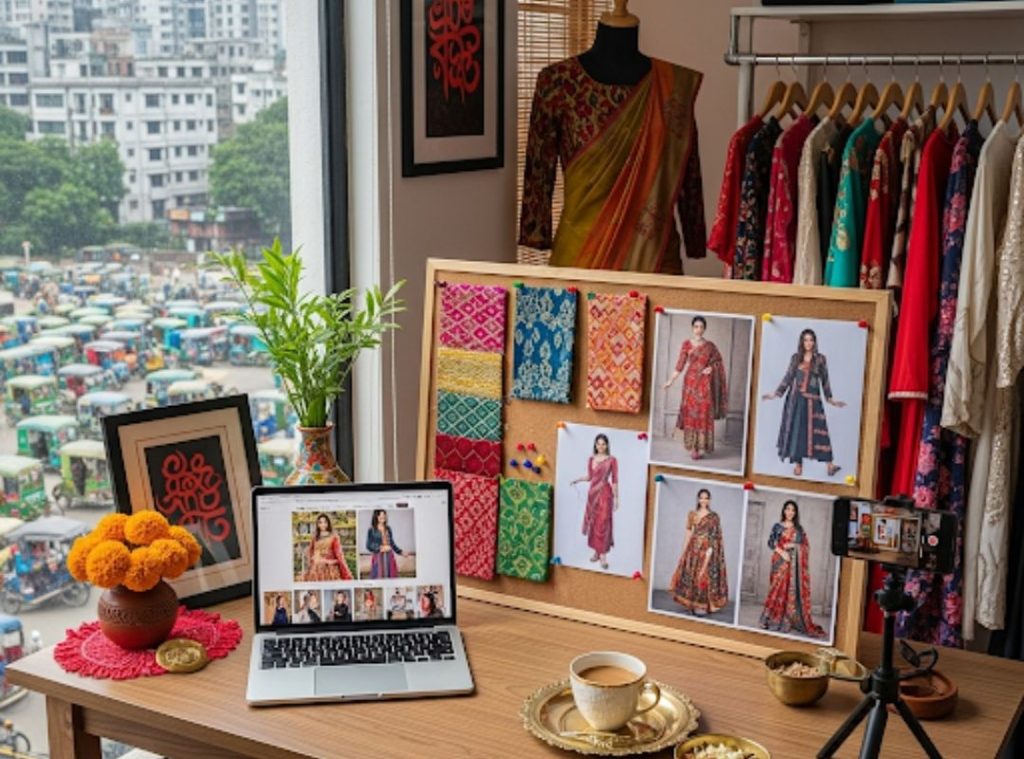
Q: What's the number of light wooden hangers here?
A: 11